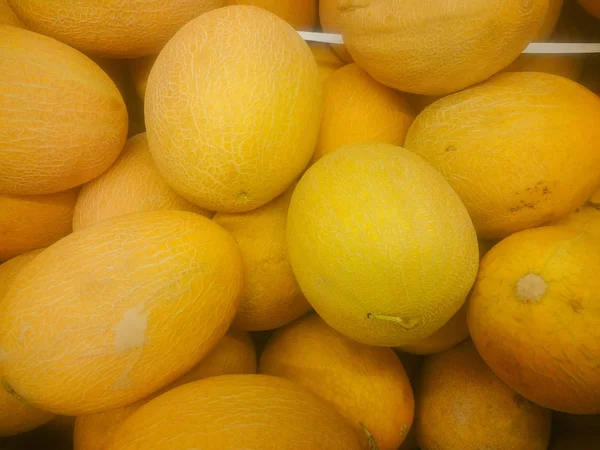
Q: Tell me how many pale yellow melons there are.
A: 1